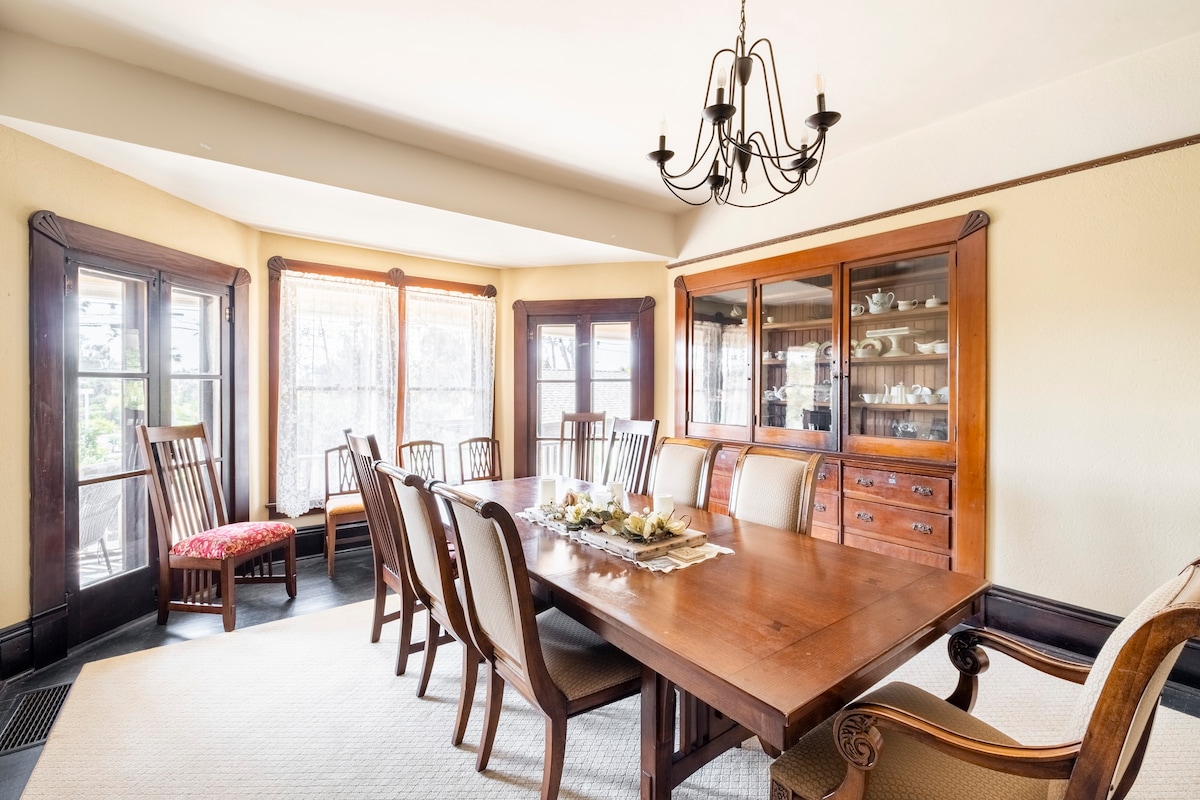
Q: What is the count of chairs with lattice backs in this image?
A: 3